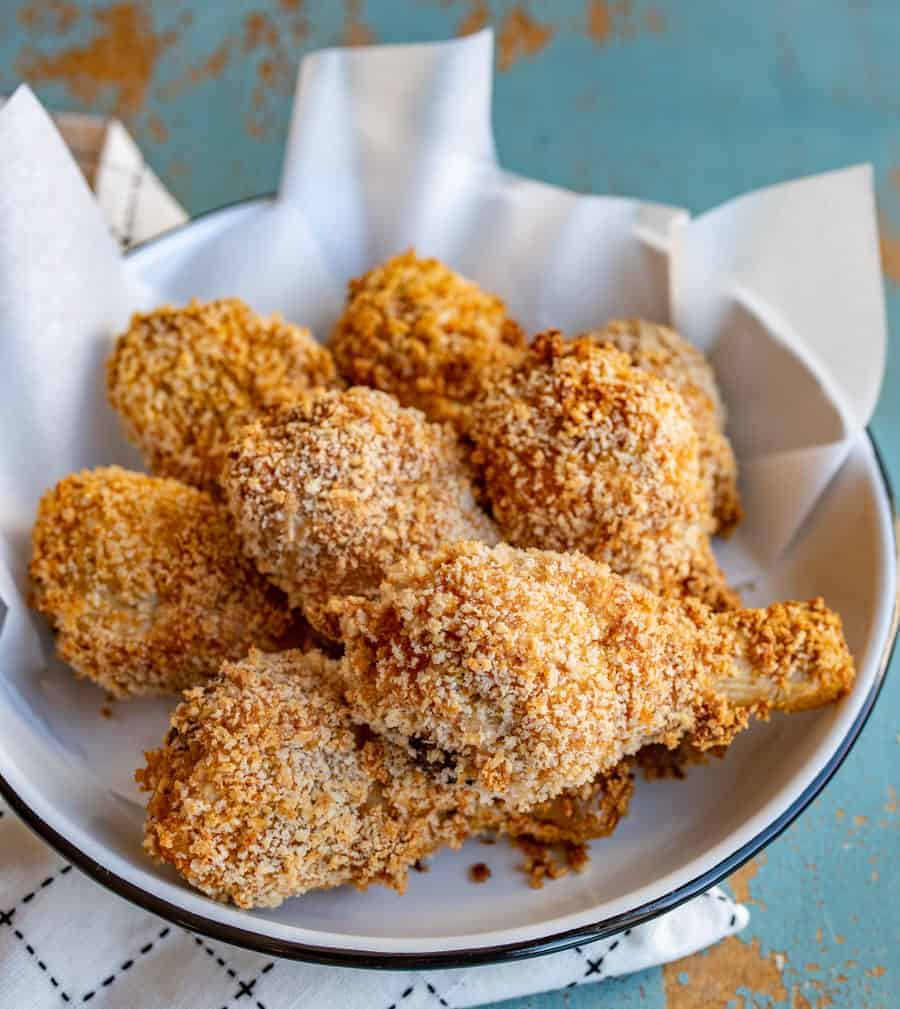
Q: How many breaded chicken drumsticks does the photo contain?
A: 8